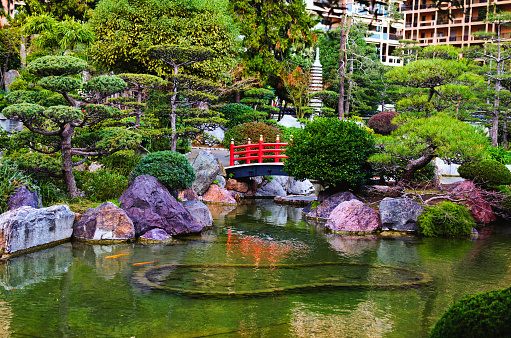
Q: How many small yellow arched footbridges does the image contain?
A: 0